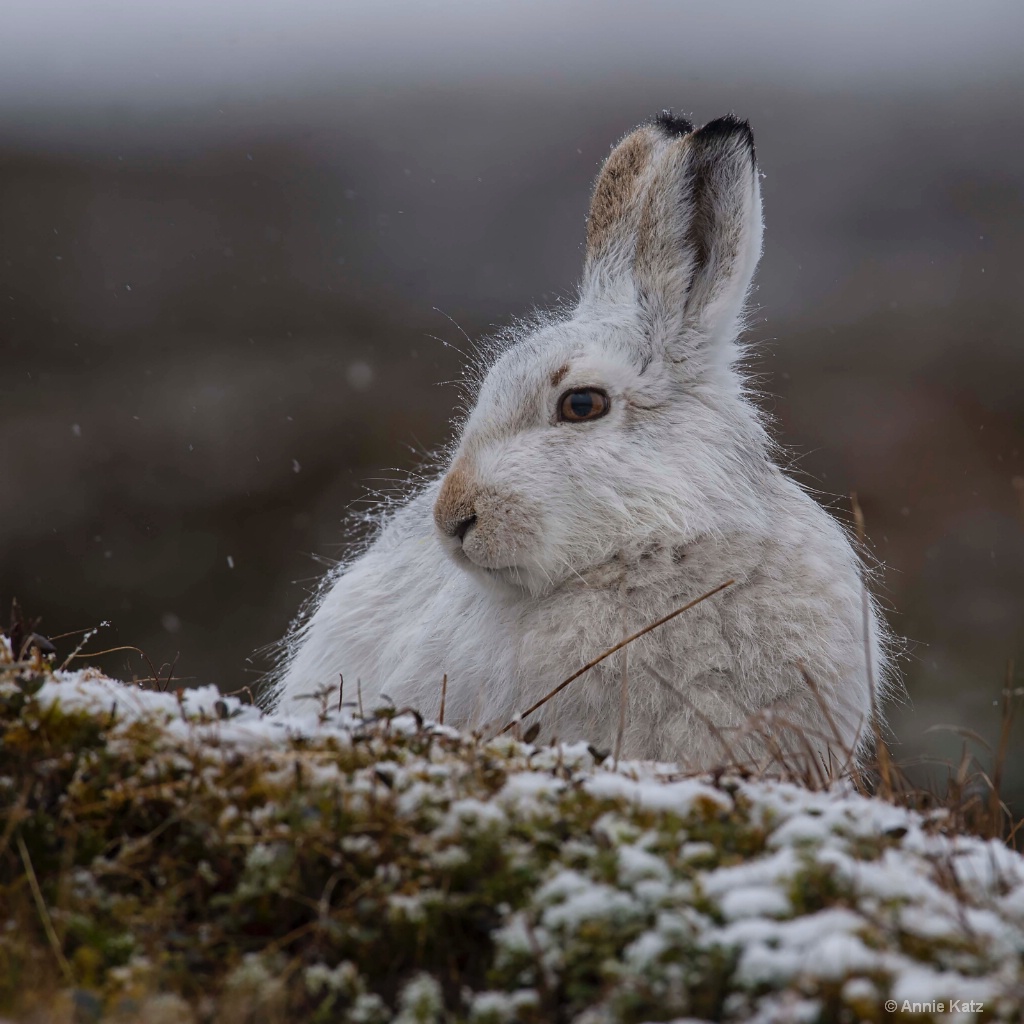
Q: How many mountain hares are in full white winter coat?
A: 1